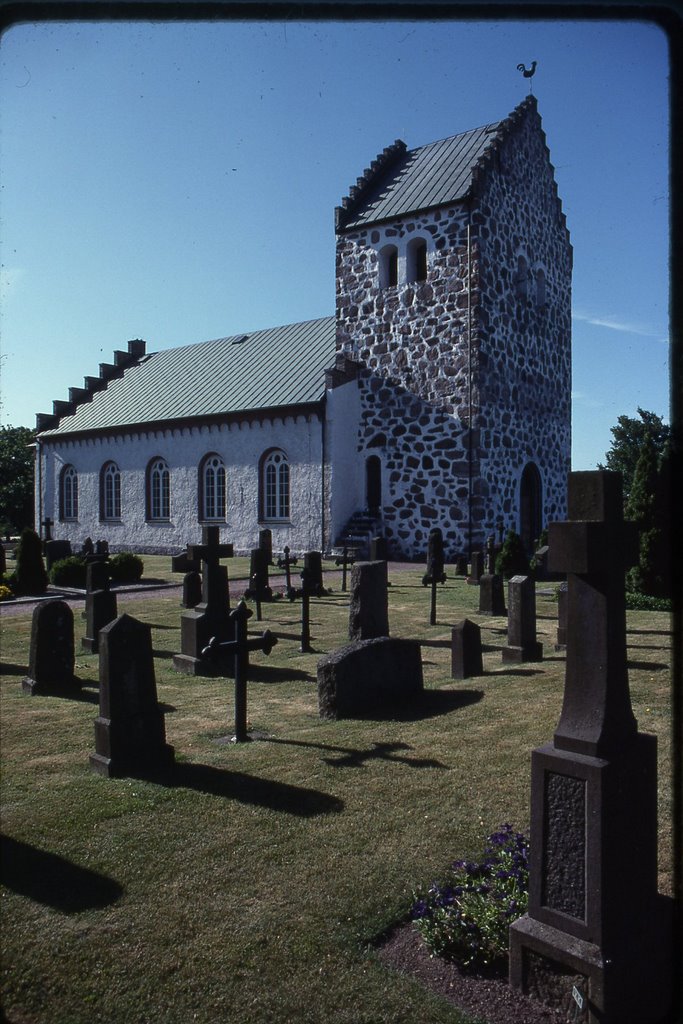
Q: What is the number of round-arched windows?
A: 9